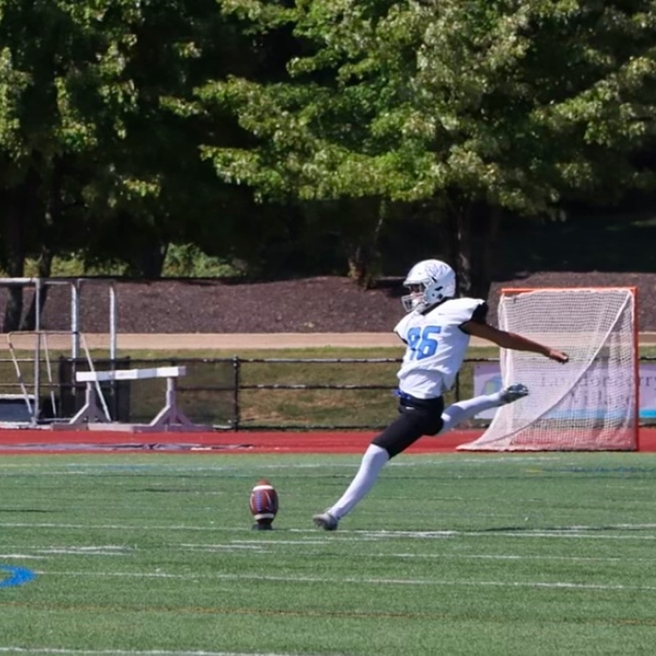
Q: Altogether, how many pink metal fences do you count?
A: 0